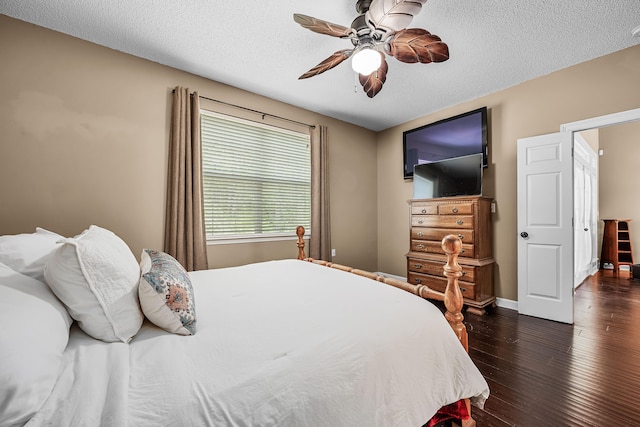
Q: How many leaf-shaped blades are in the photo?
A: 5